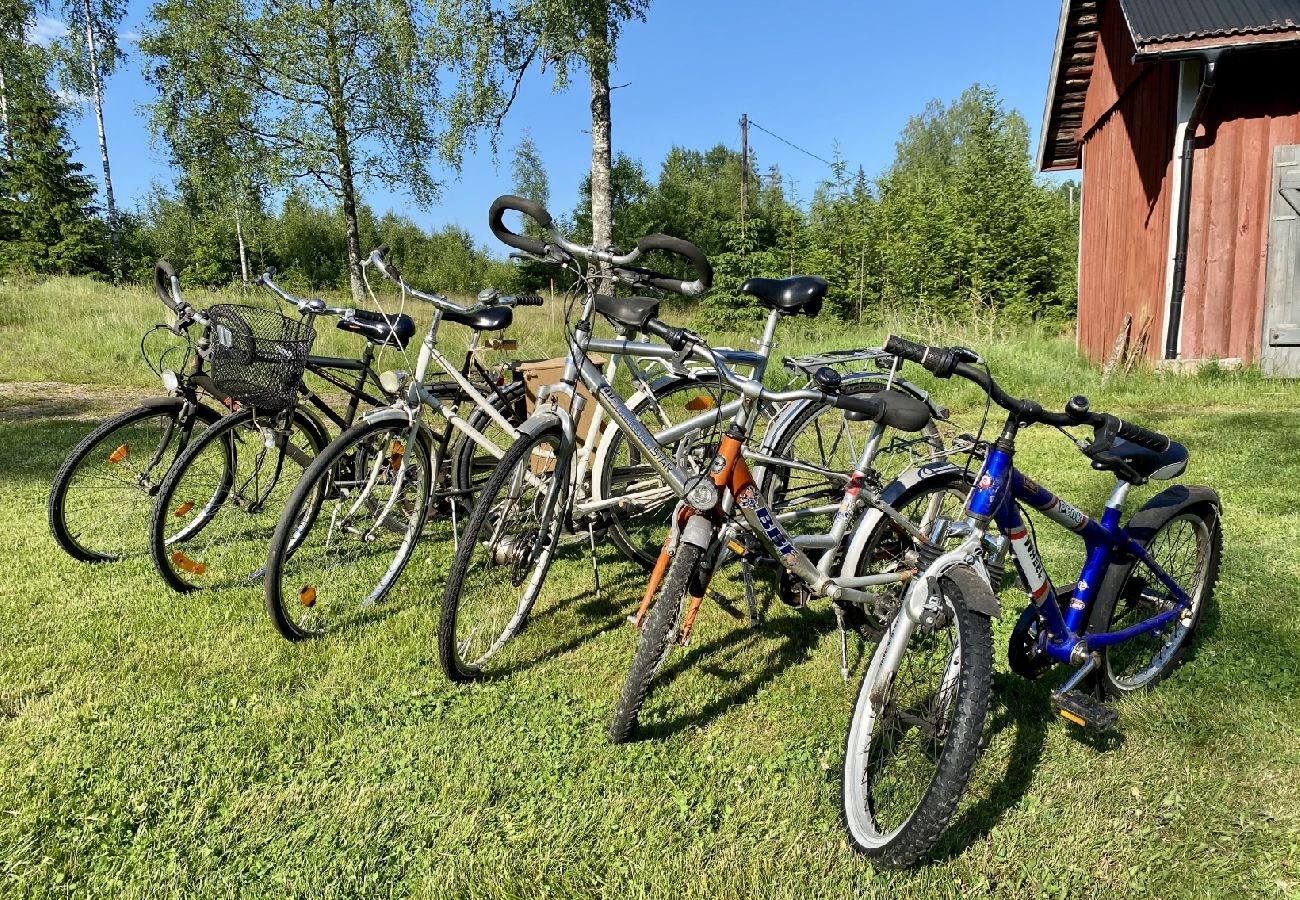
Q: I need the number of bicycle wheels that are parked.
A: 12